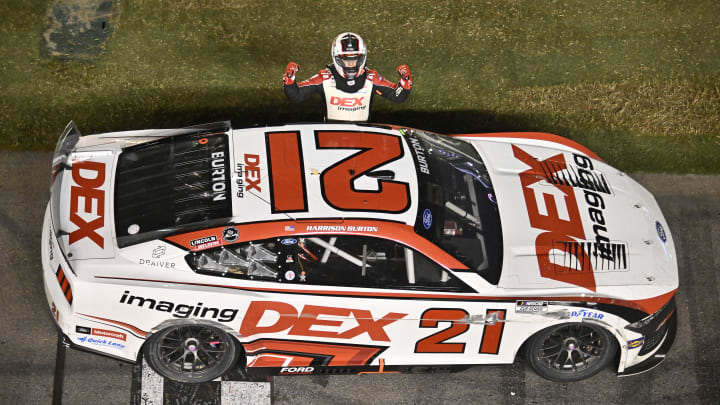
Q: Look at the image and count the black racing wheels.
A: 2